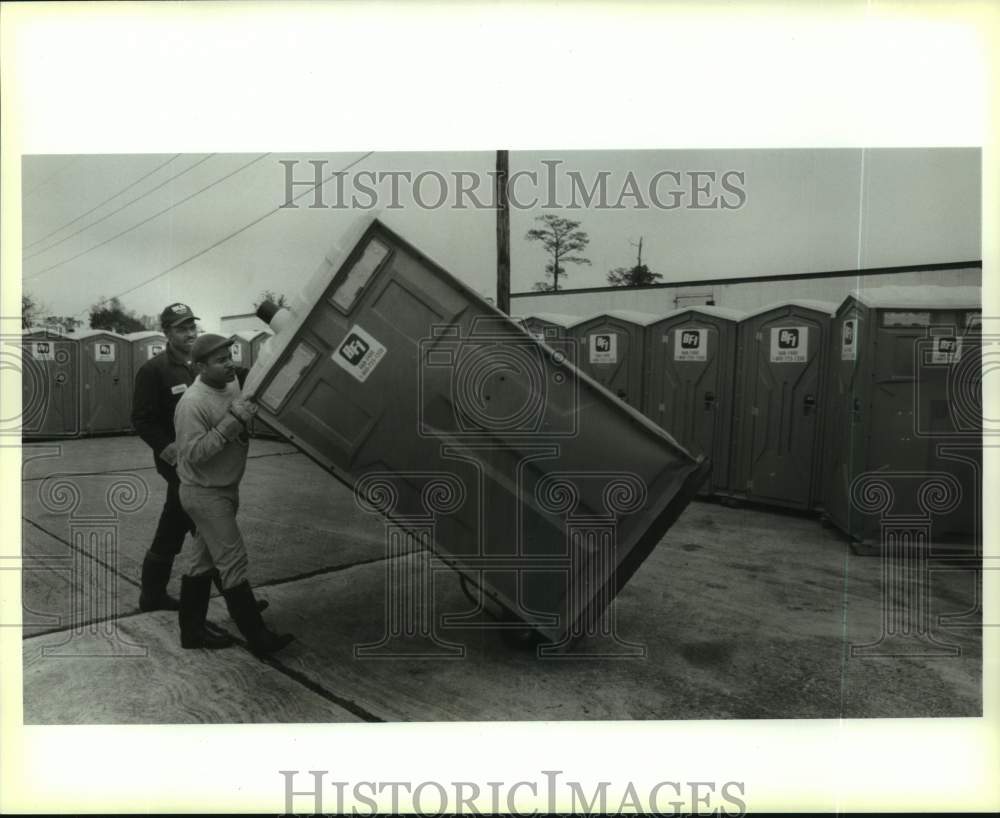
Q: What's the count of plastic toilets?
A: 11